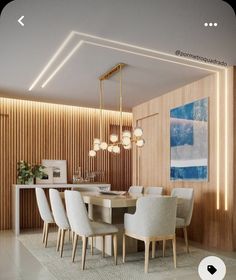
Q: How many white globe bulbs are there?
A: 12